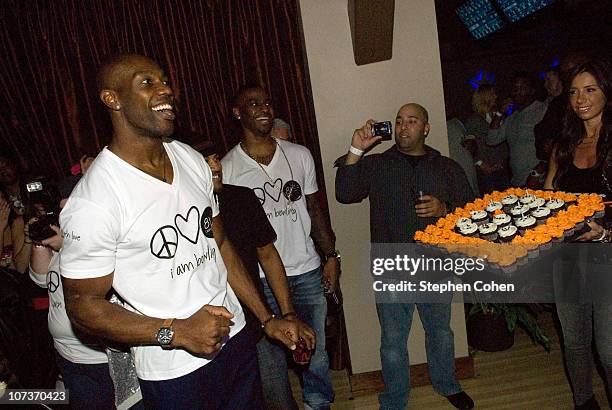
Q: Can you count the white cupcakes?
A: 14